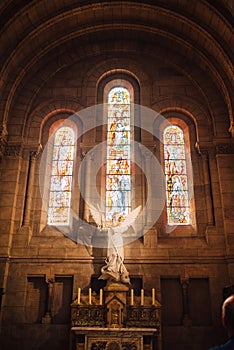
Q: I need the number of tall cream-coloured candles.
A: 6